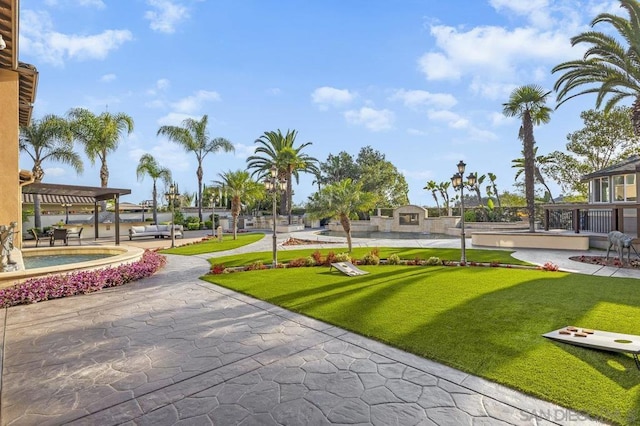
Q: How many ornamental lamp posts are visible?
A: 4